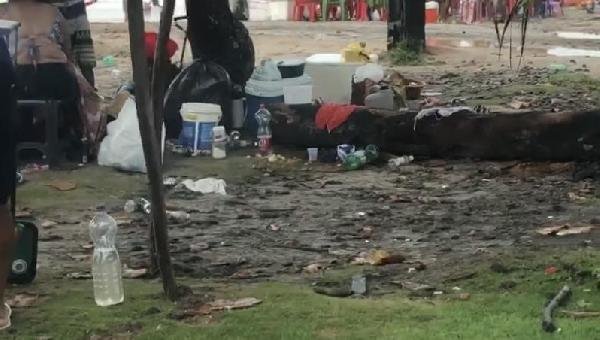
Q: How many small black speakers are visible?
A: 1